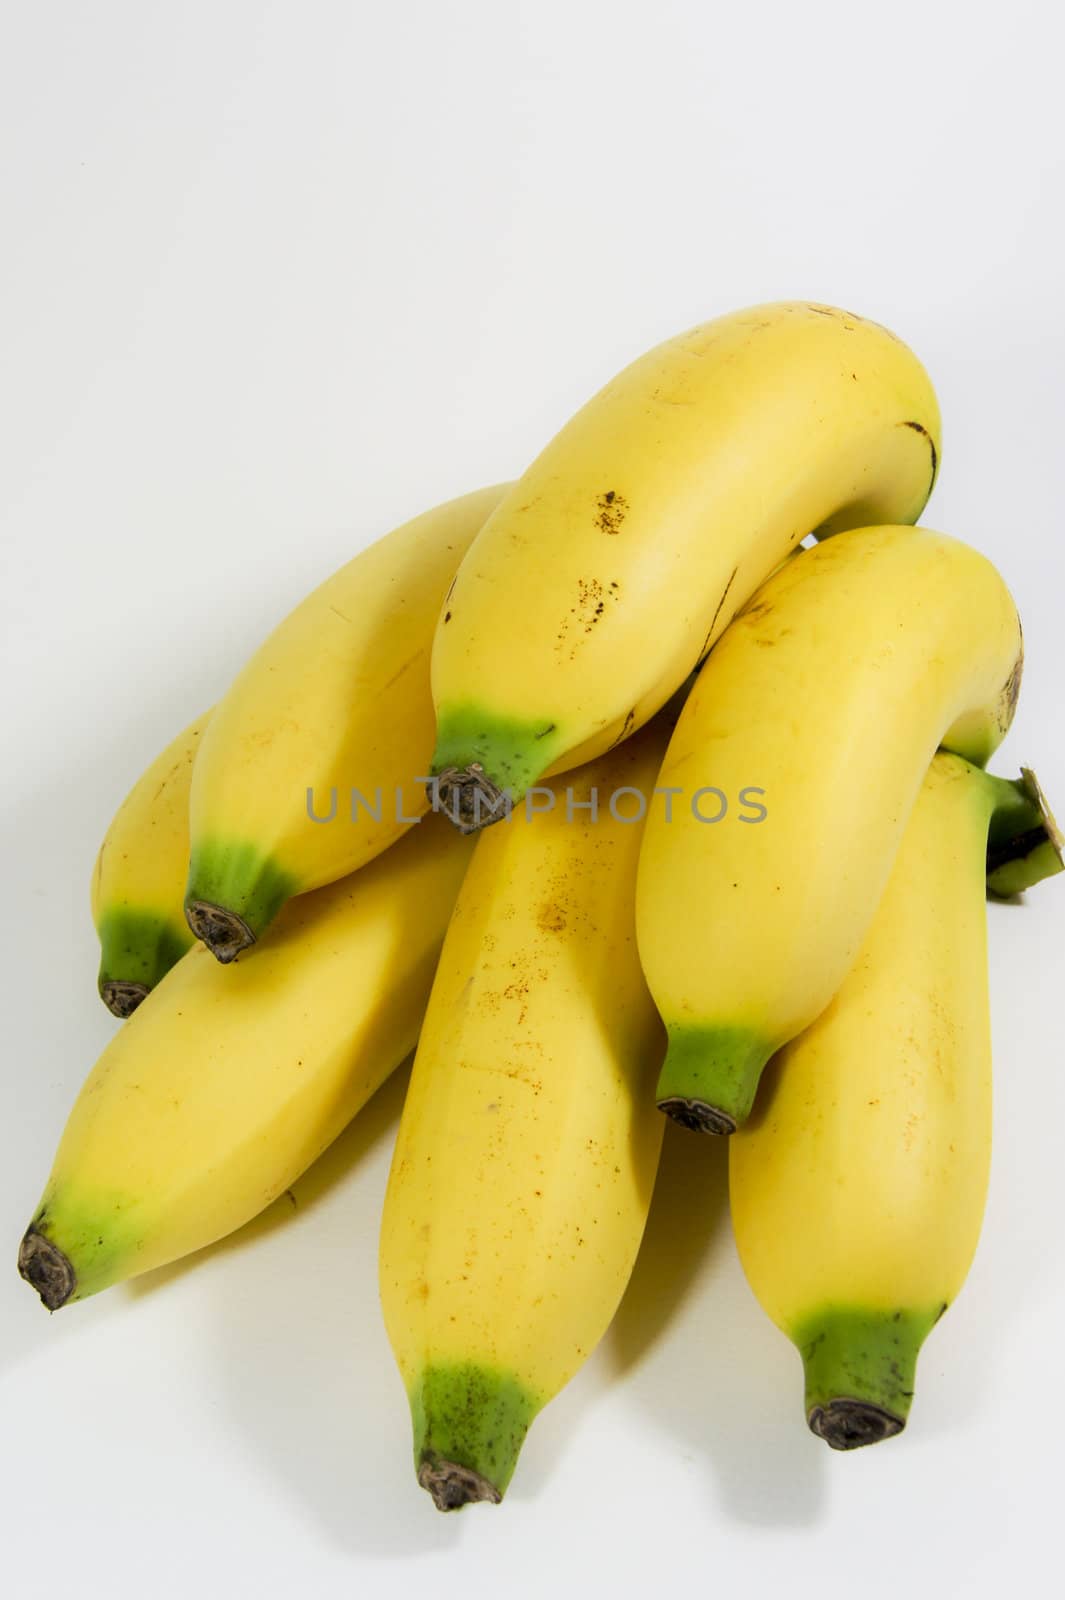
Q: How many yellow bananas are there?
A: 7